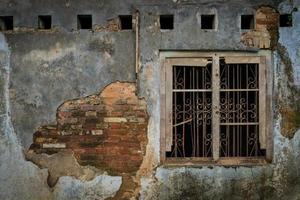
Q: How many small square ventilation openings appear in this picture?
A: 8